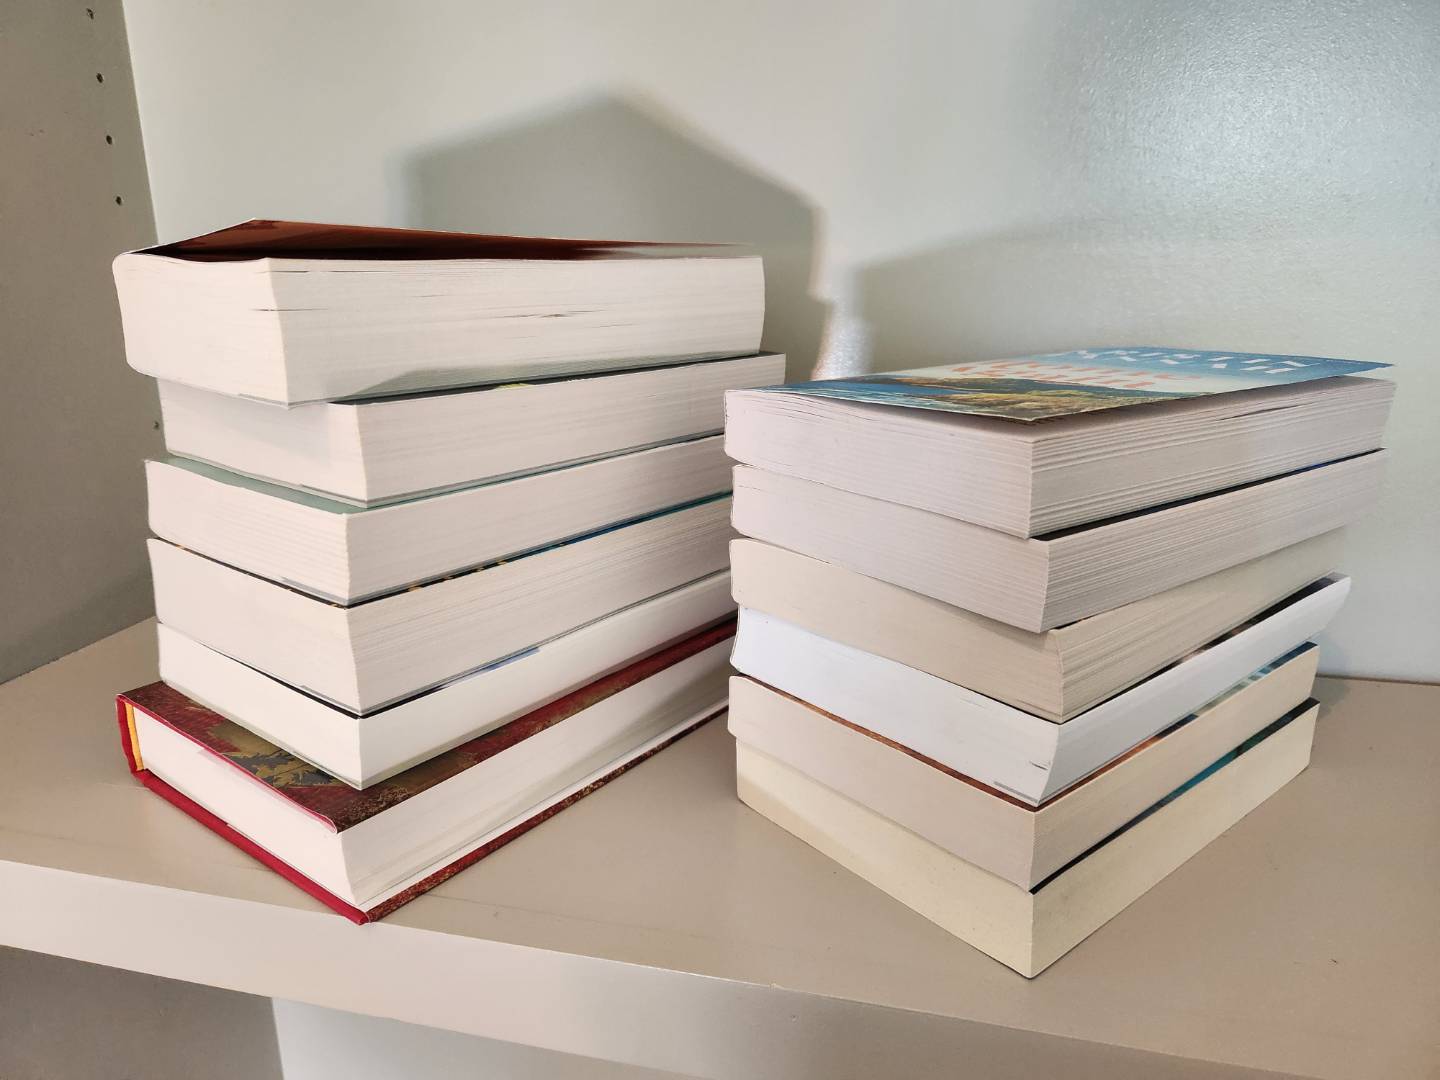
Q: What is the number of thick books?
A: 12